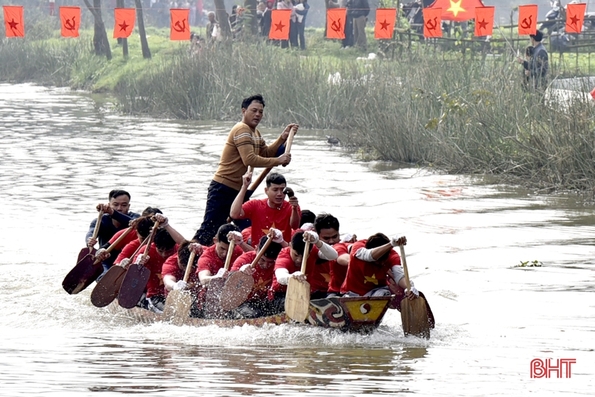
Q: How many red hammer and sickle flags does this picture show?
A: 5